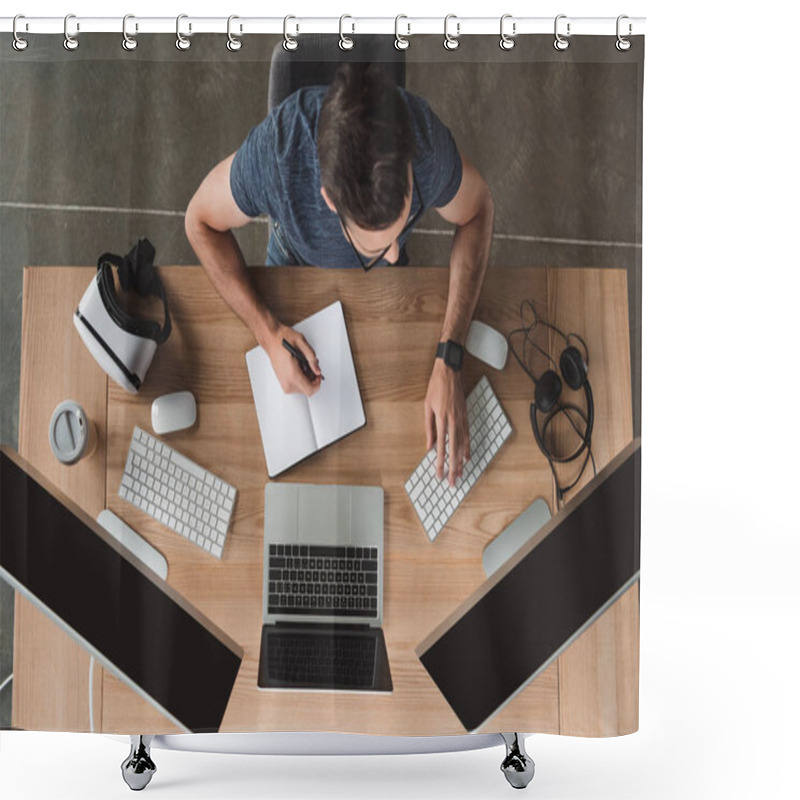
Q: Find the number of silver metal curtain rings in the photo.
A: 12